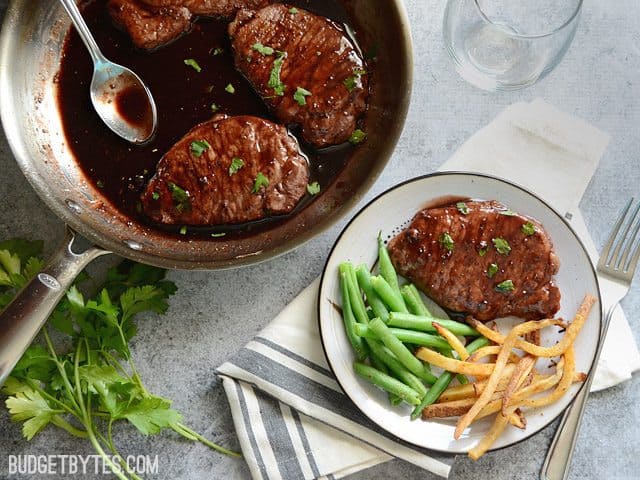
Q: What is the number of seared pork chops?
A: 4